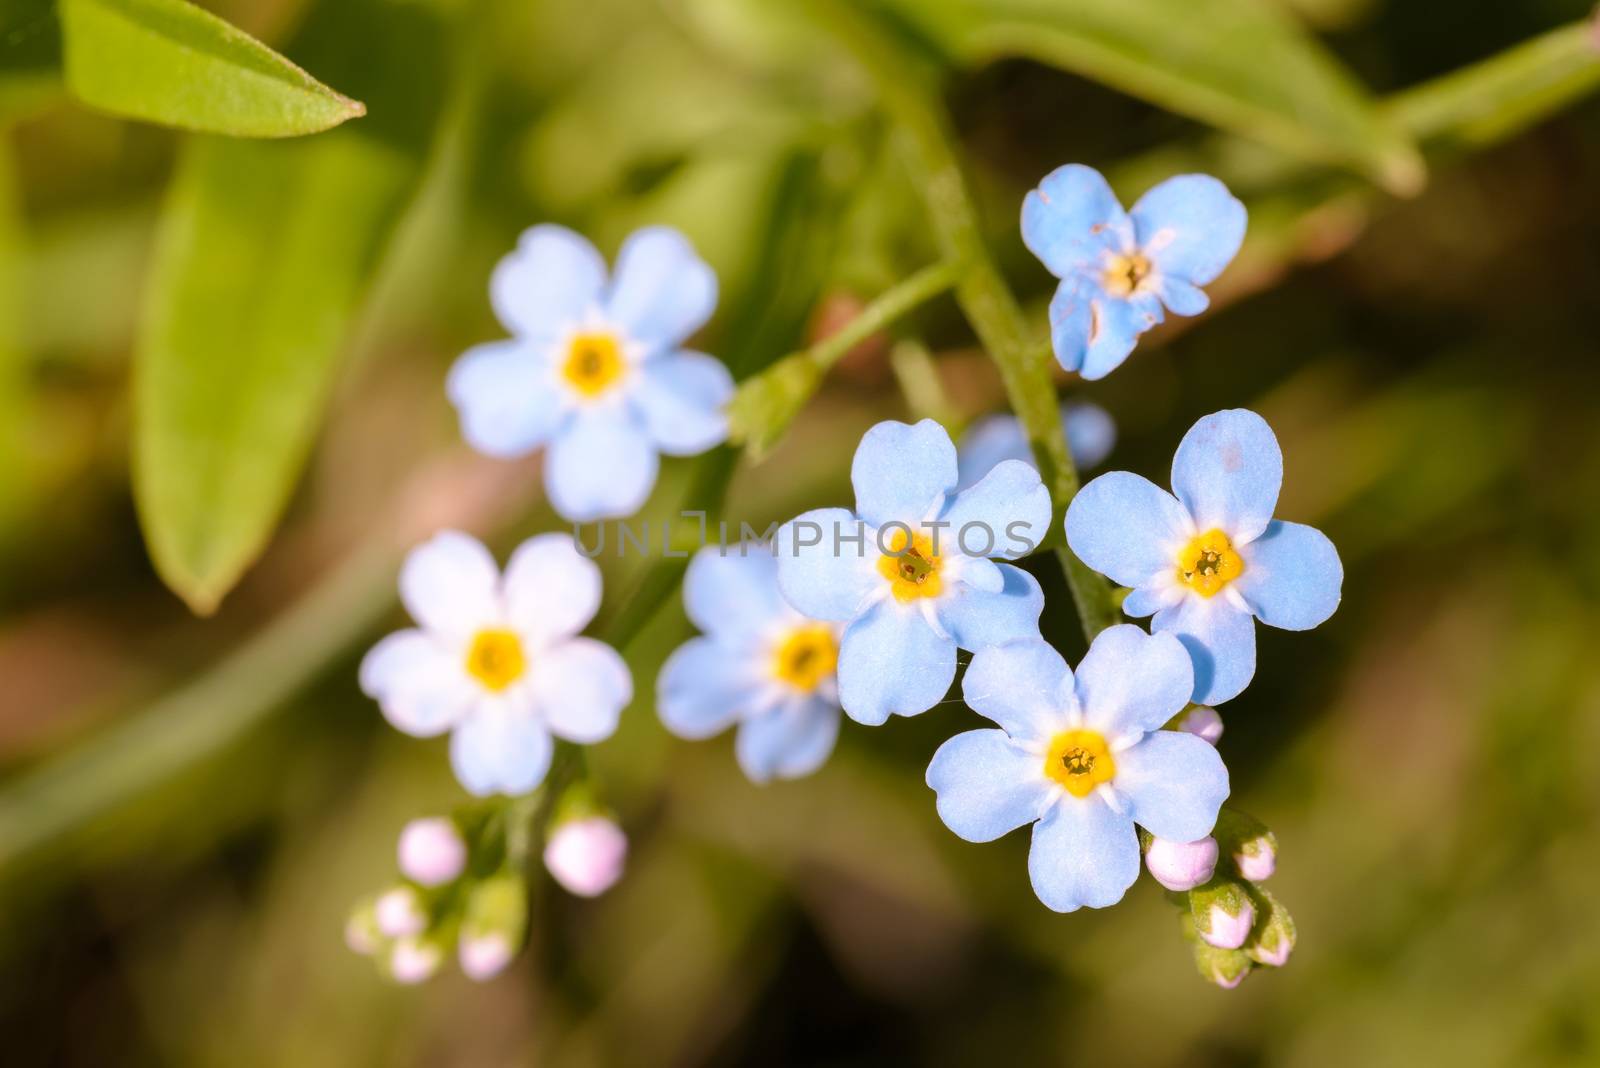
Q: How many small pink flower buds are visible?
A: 12